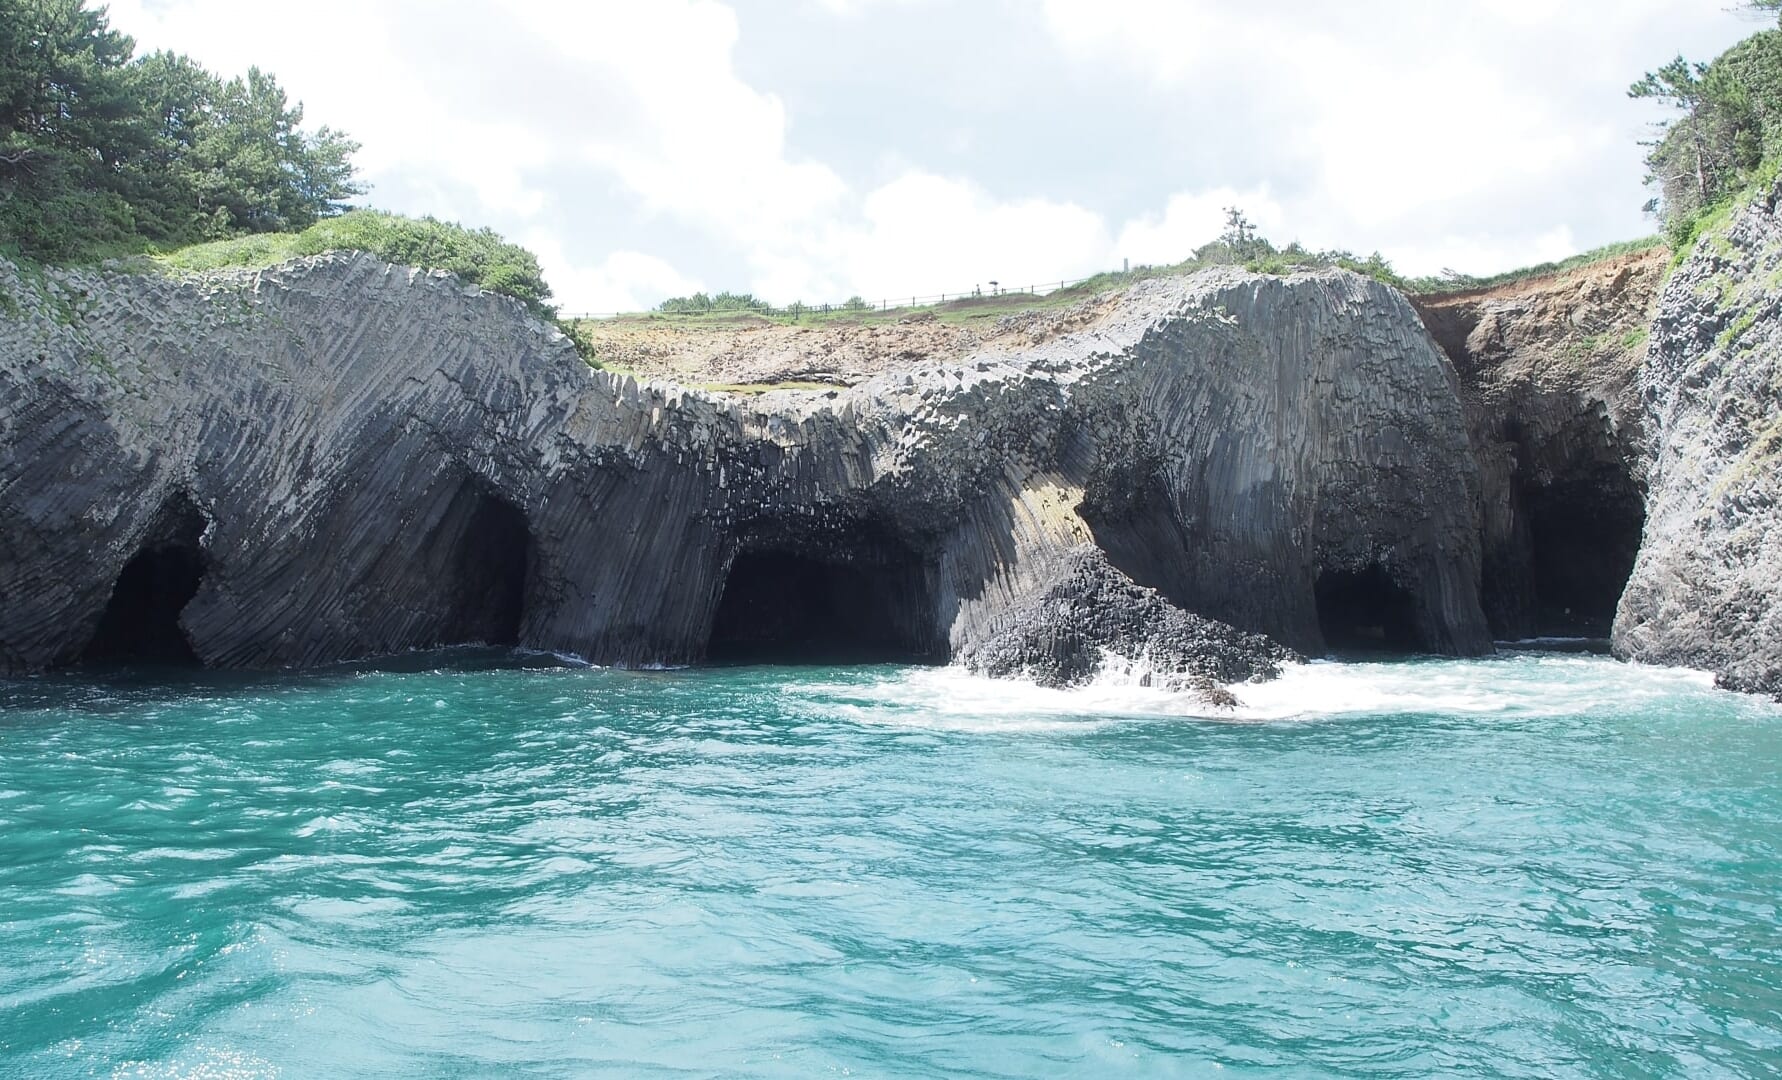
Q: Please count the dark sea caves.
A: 5